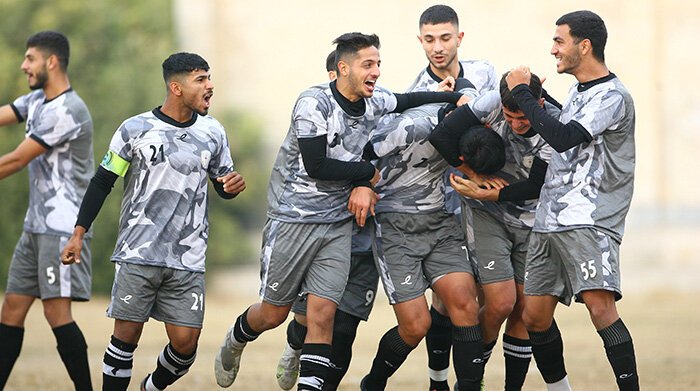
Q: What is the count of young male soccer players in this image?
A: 8